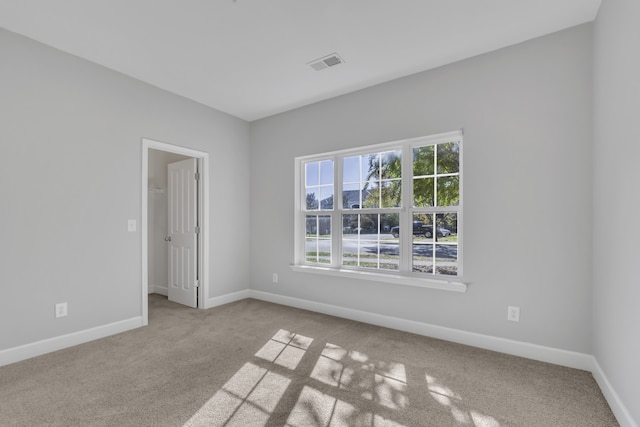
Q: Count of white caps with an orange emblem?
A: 0